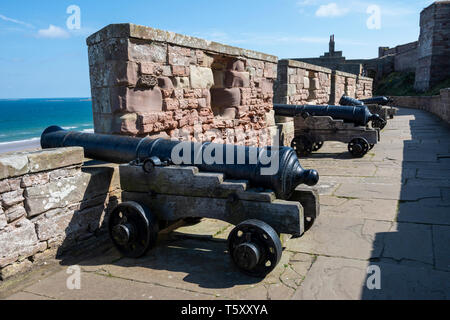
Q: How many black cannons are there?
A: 4